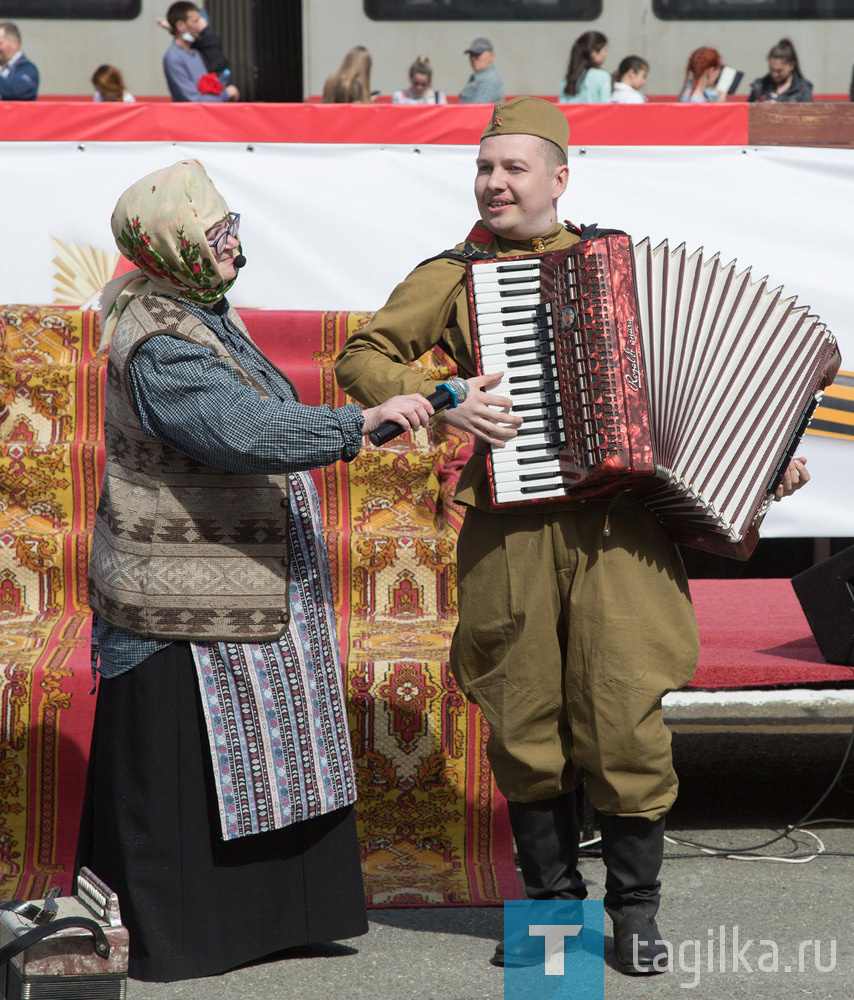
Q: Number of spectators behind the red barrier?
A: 11